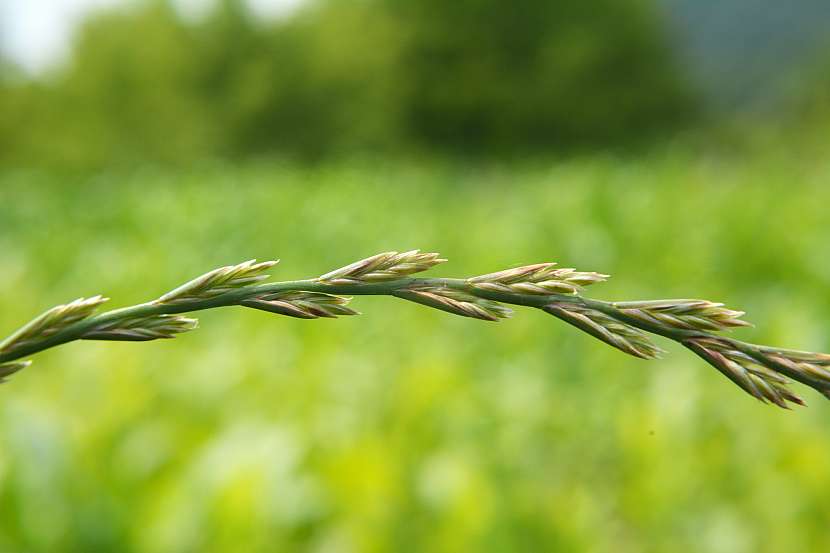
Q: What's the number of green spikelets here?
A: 12